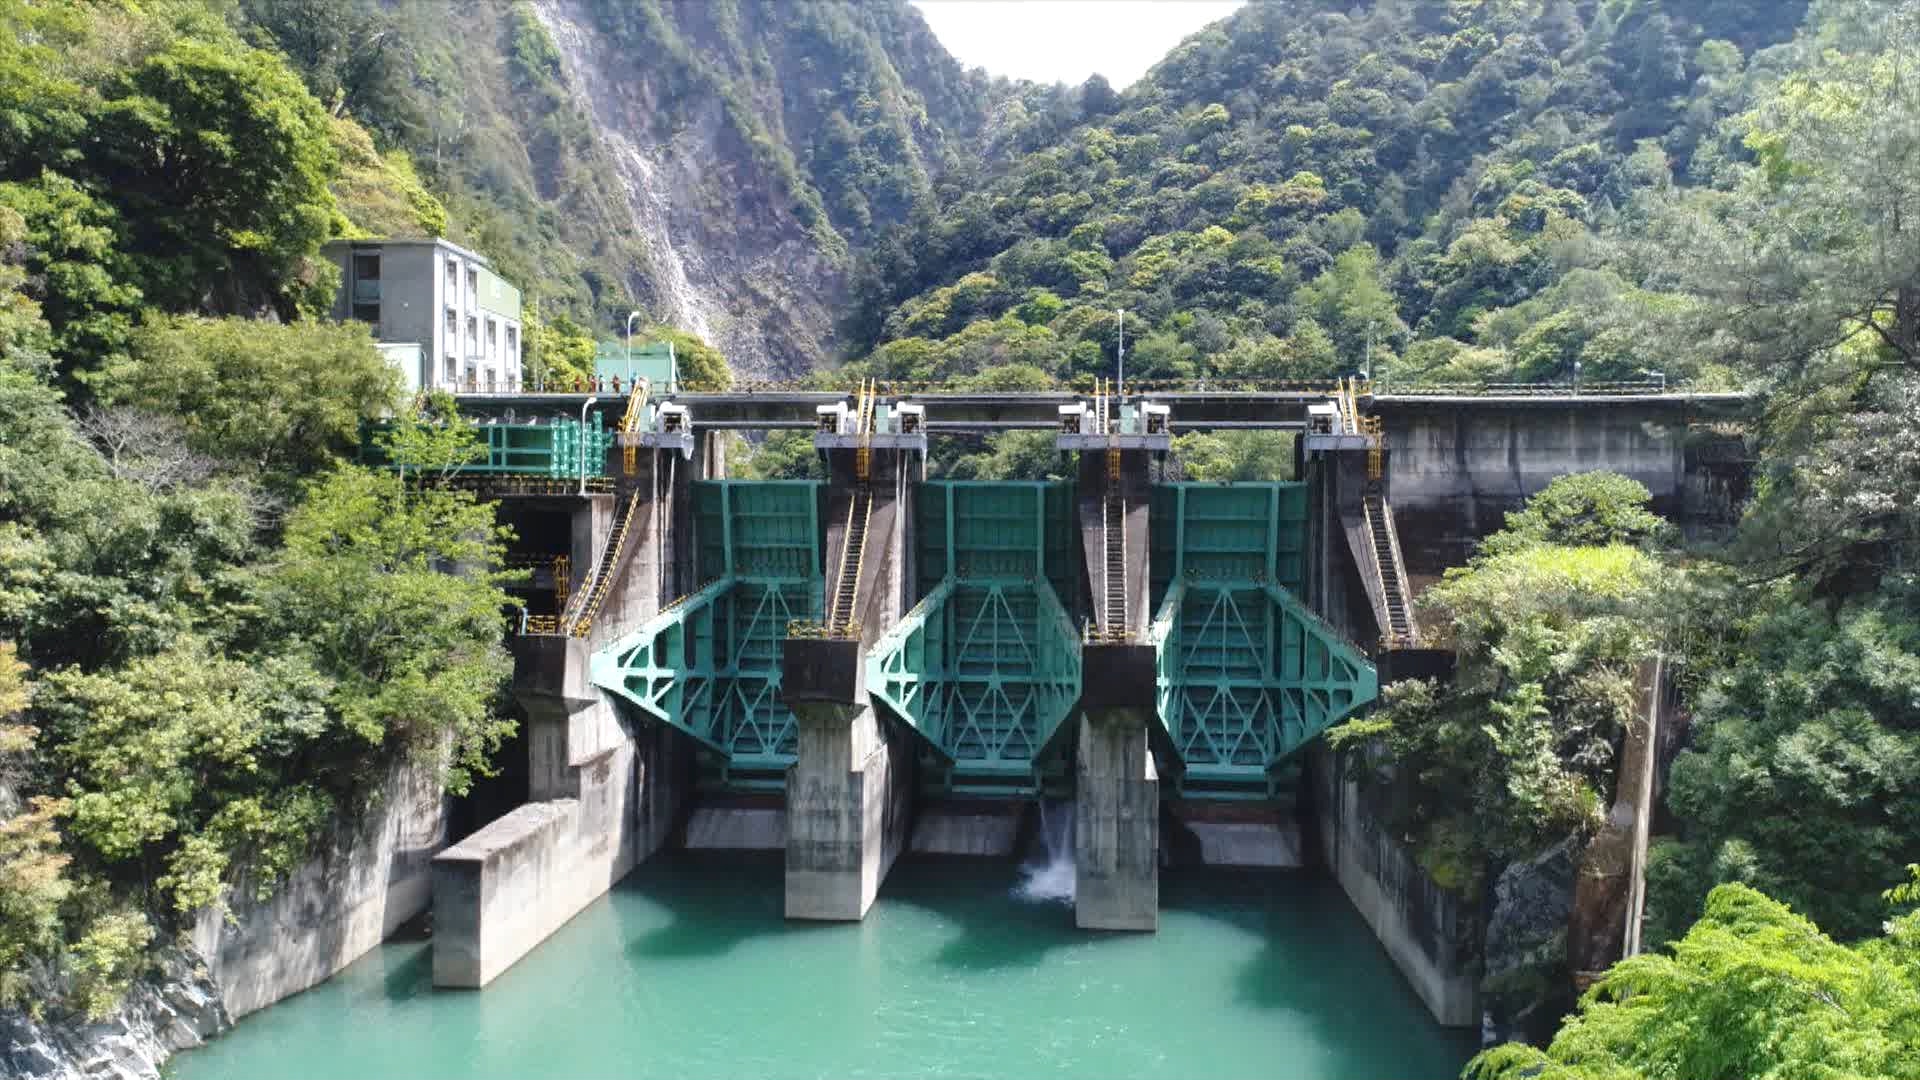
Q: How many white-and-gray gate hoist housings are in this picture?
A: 6